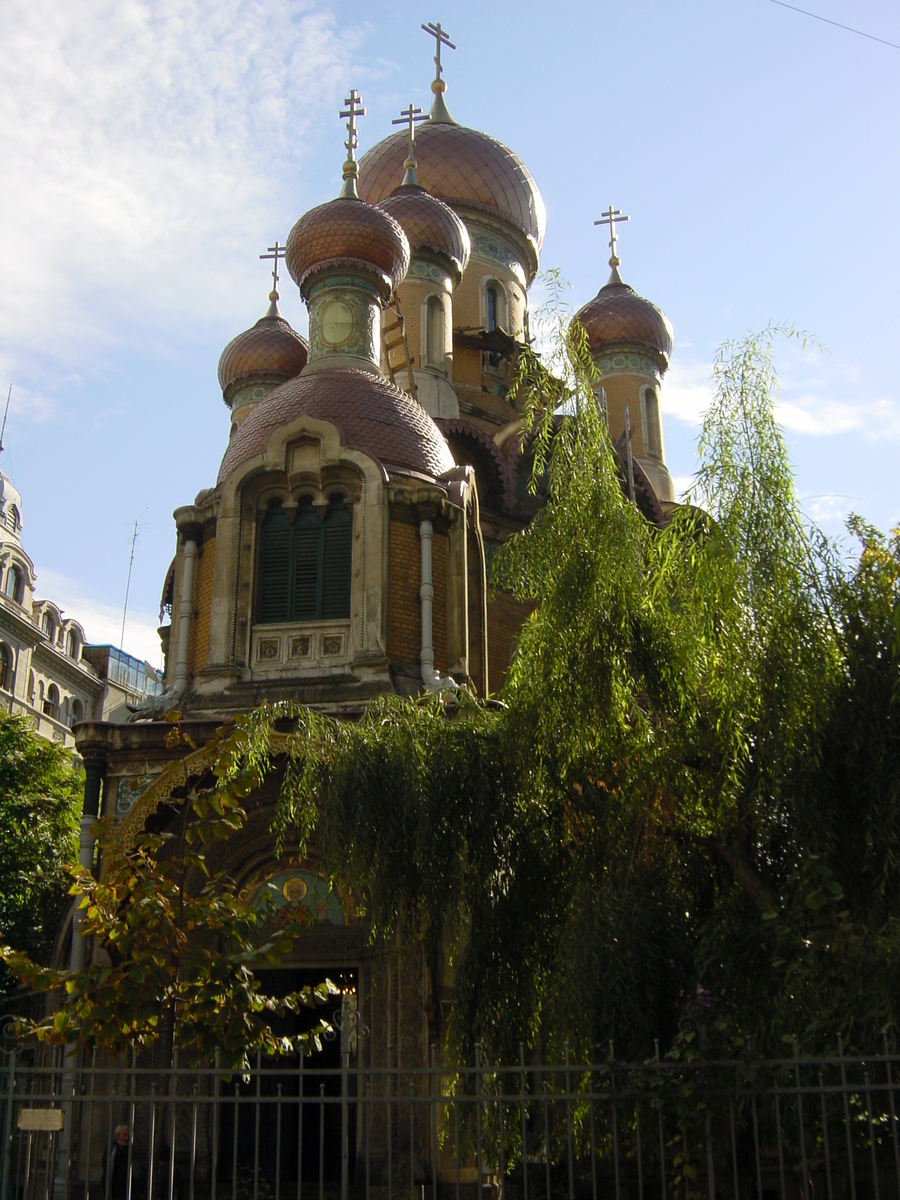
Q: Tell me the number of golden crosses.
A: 5